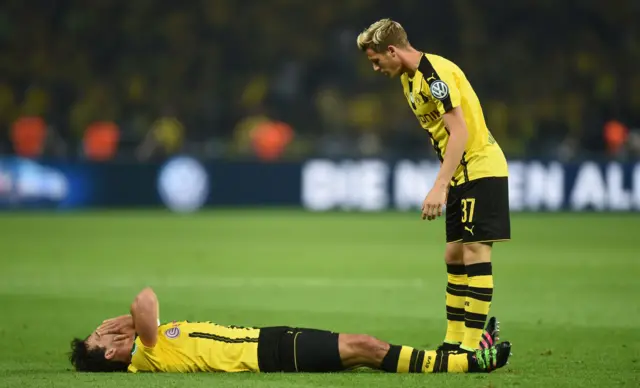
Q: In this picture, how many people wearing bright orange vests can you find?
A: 4